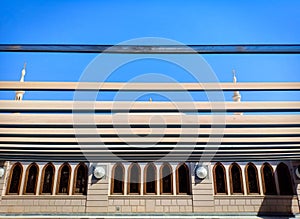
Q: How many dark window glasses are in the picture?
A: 15